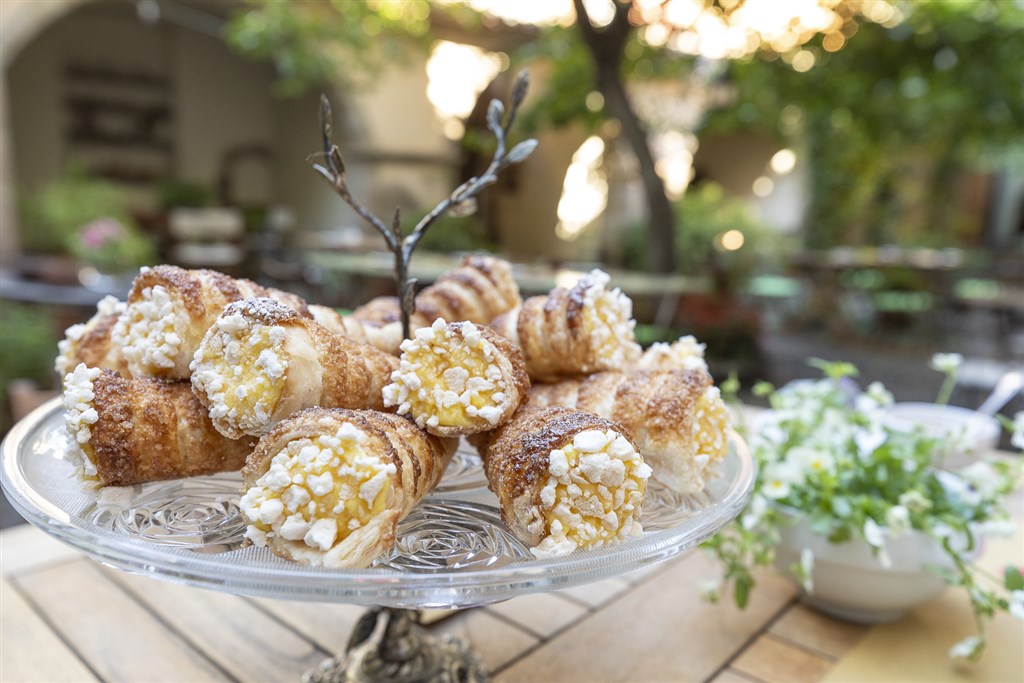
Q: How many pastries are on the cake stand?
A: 12